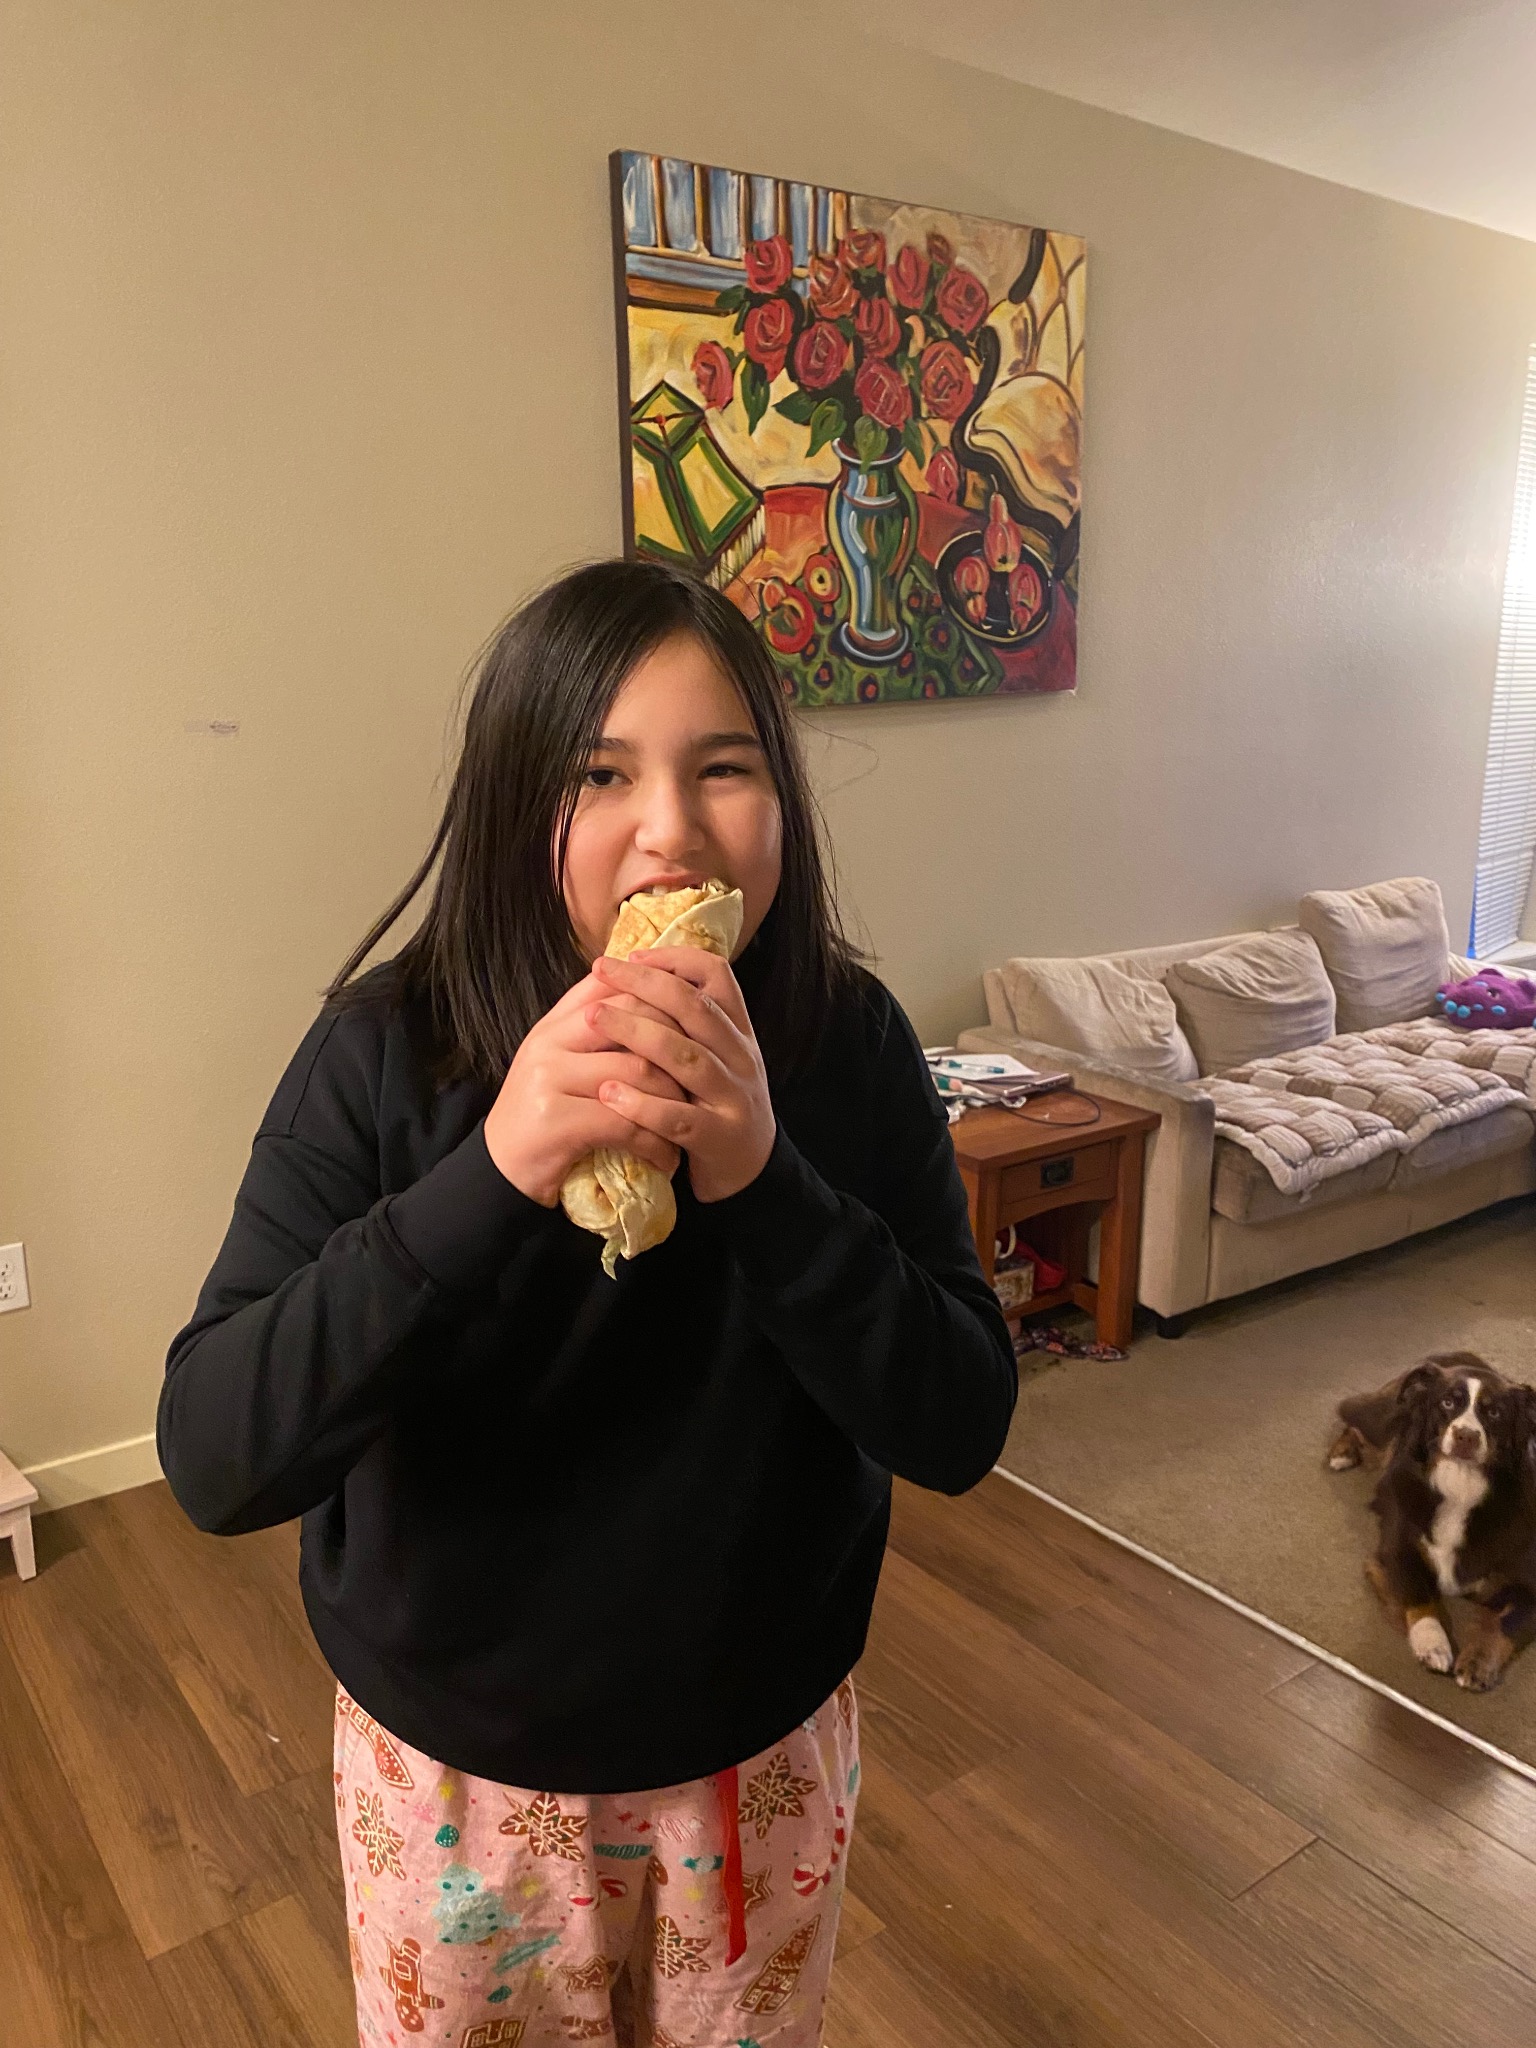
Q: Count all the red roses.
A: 13